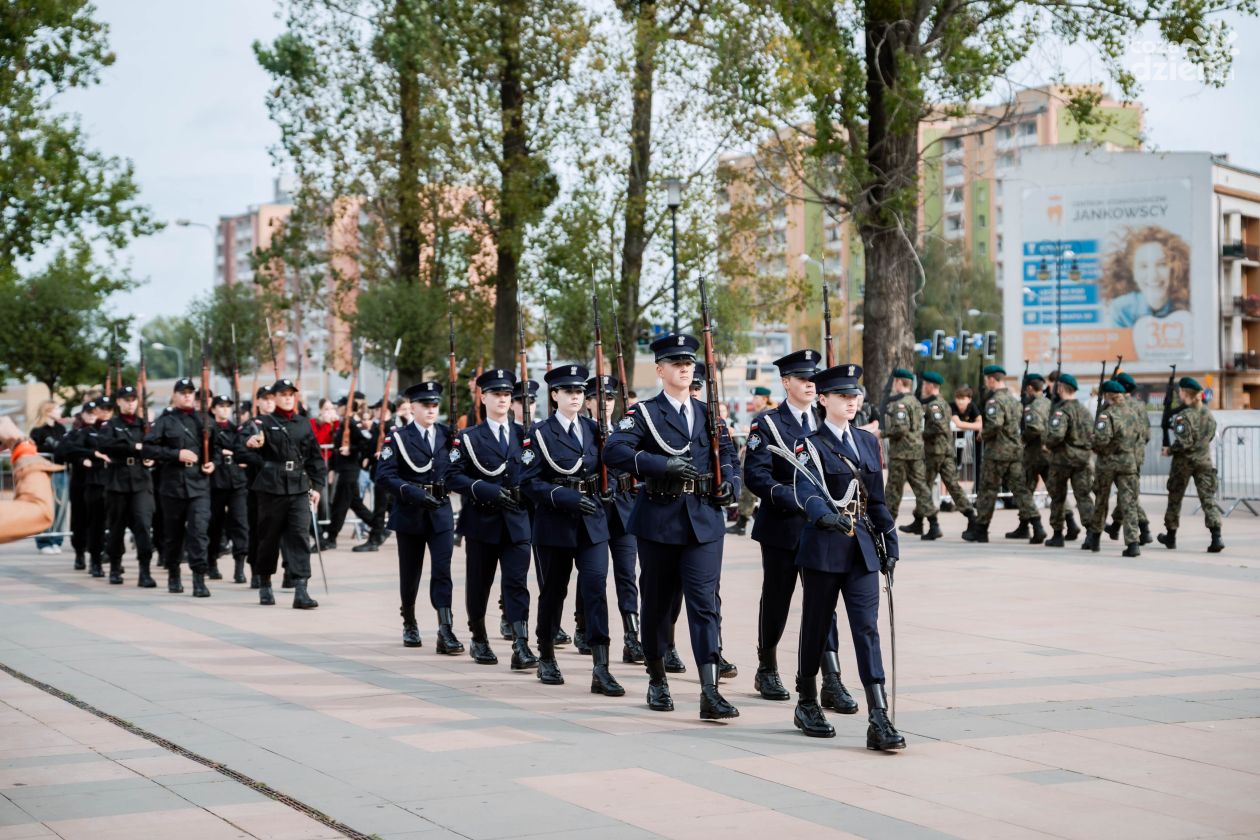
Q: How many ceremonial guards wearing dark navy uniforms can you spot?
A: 9